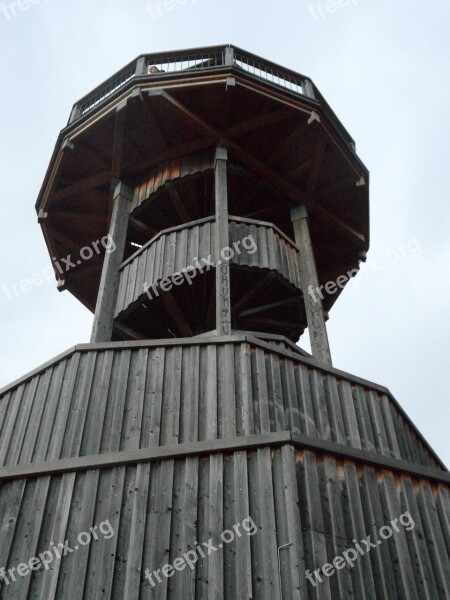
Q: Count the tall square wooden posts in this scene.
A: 3